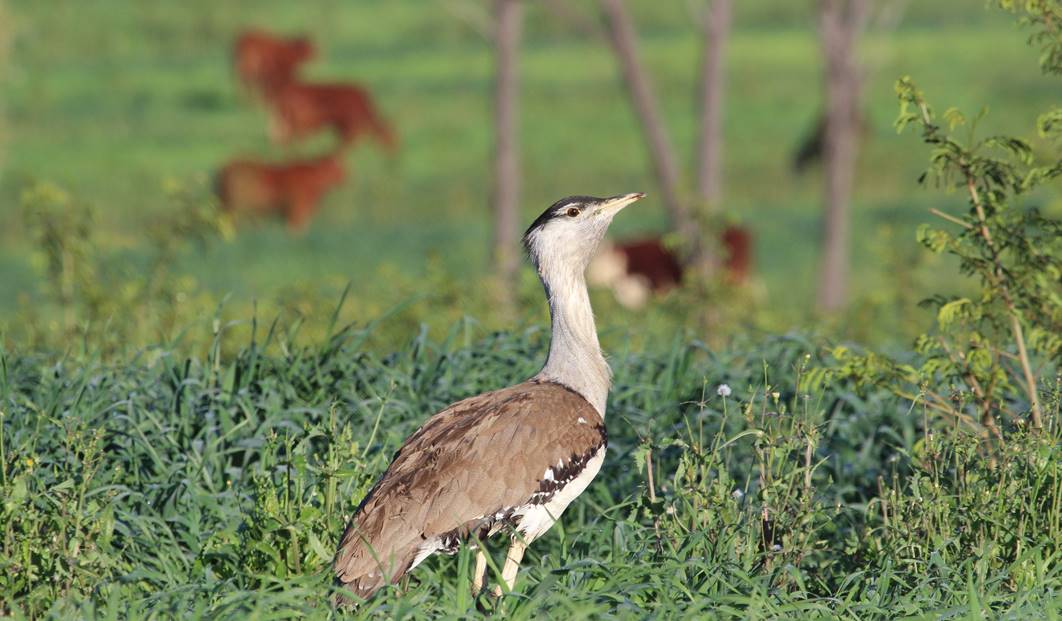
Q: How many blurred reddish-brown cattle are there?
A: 4